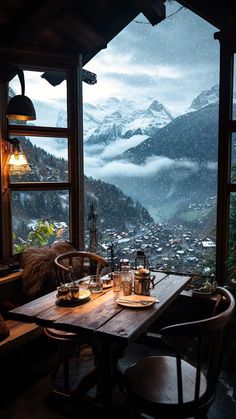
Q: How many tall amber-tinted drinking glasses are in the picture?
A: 2